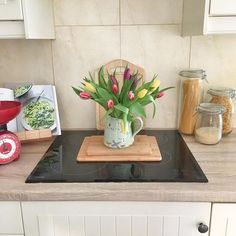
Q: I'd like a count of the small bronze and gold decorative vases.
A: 0